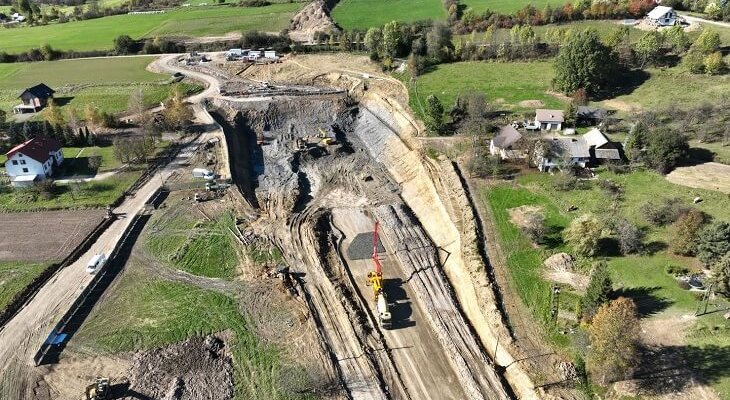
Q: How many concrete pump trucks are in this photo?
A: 1